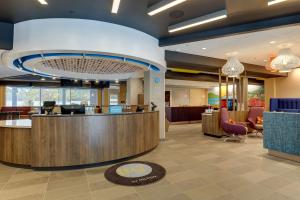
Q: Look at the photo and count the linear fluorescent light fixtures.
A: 5